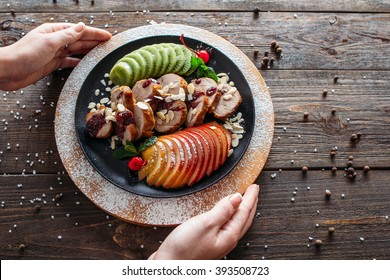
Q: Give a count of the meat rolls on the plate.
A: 10